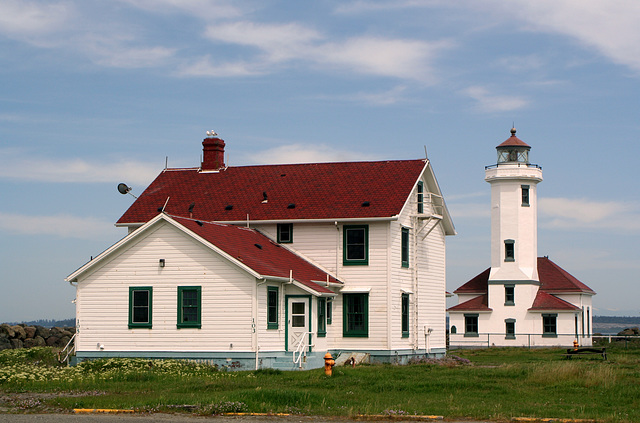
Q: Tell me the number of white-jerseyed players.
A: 0